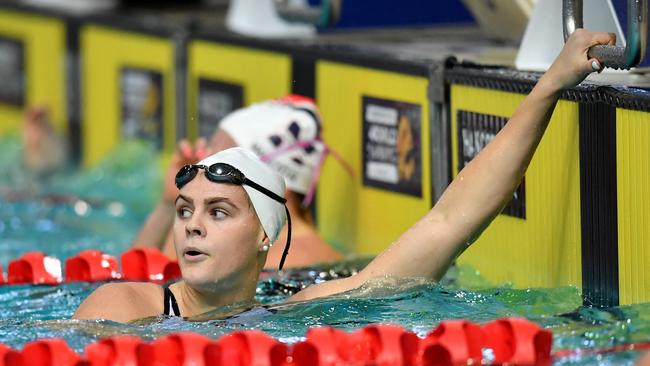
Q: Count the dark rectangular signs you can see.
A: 5